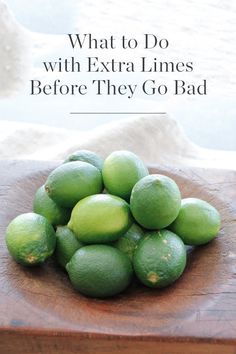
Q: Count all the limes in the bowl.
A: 12